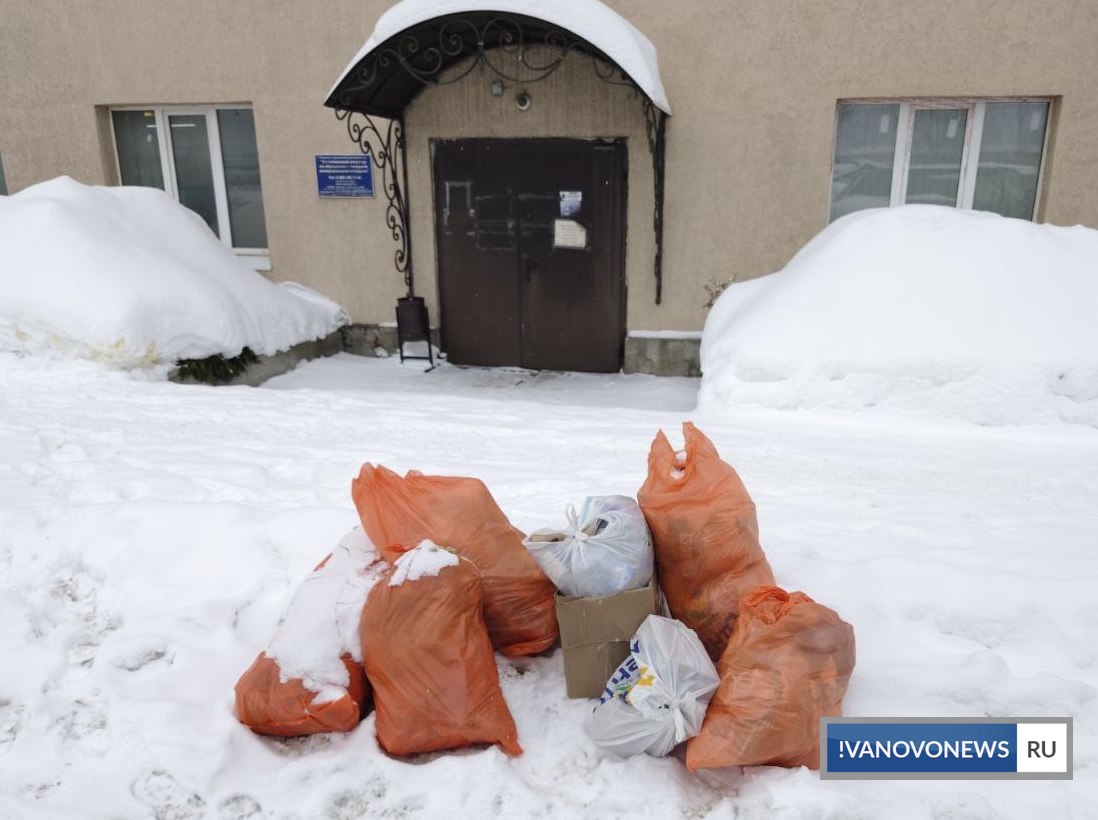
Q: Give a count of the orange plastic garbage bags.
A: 5